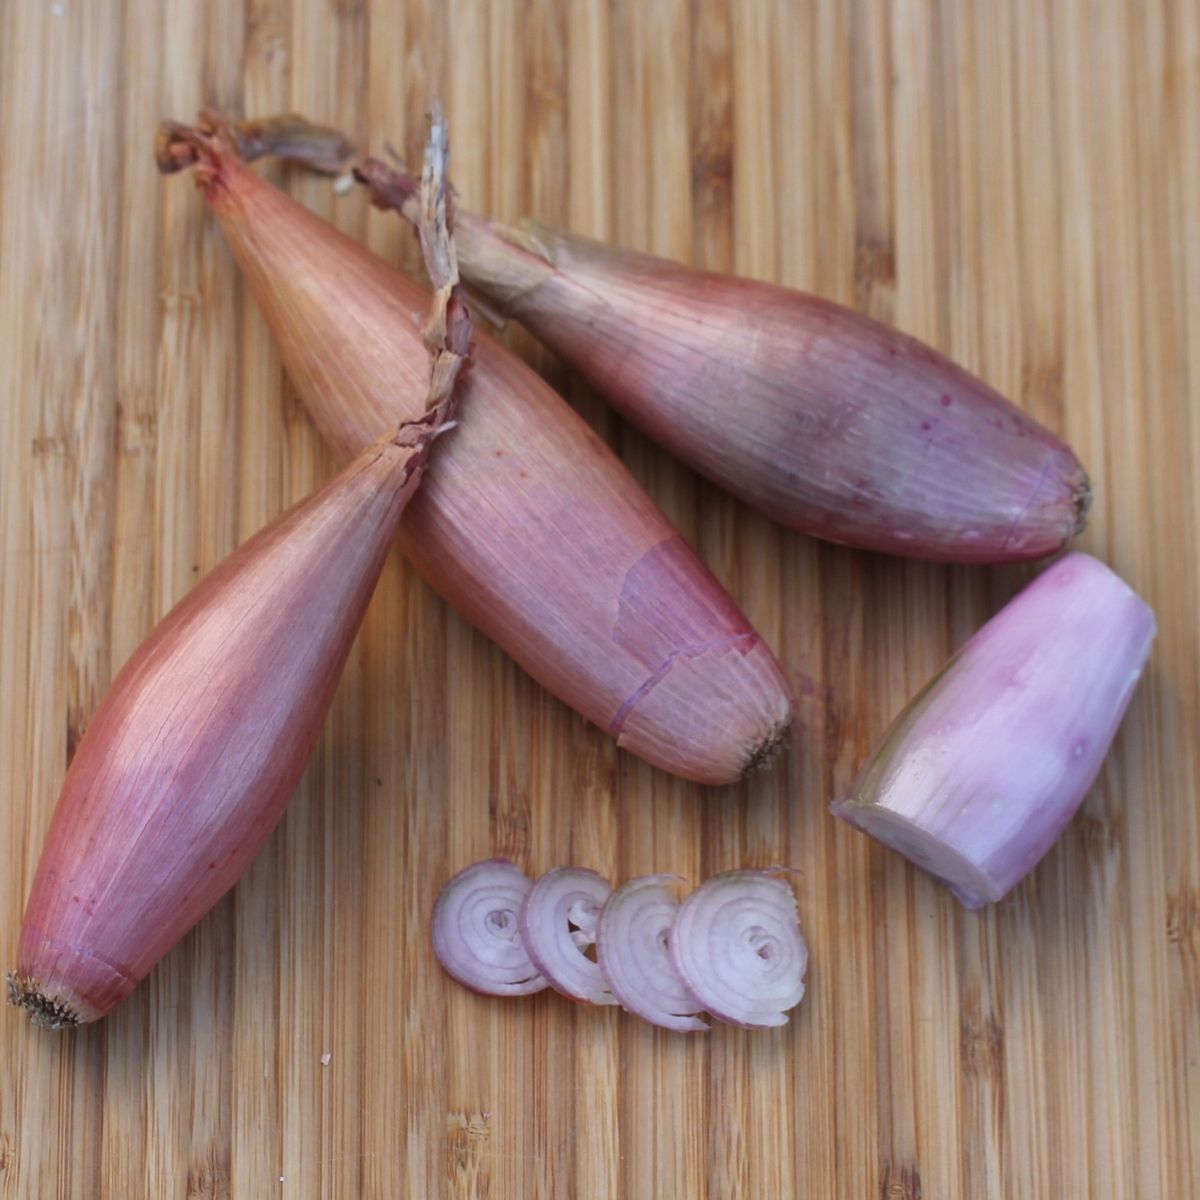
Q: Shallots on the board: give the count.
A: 4